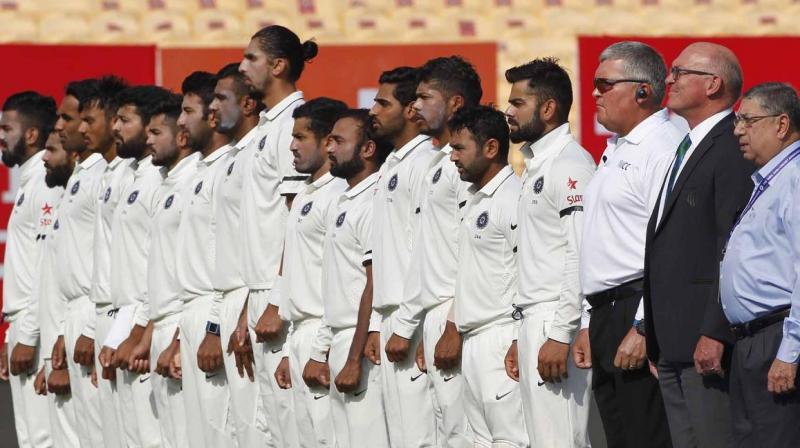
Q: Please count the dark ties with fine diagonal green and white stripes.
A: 1